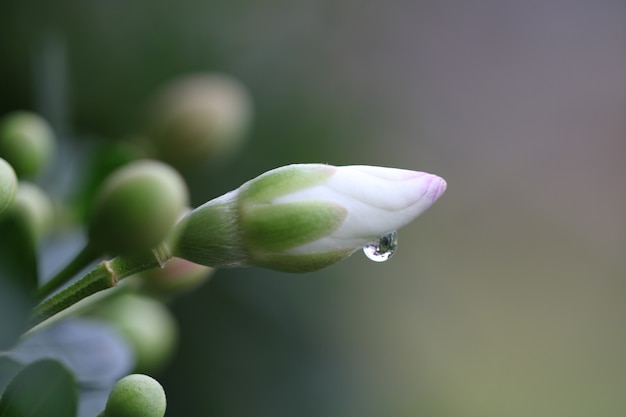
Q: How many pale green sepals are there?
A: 3